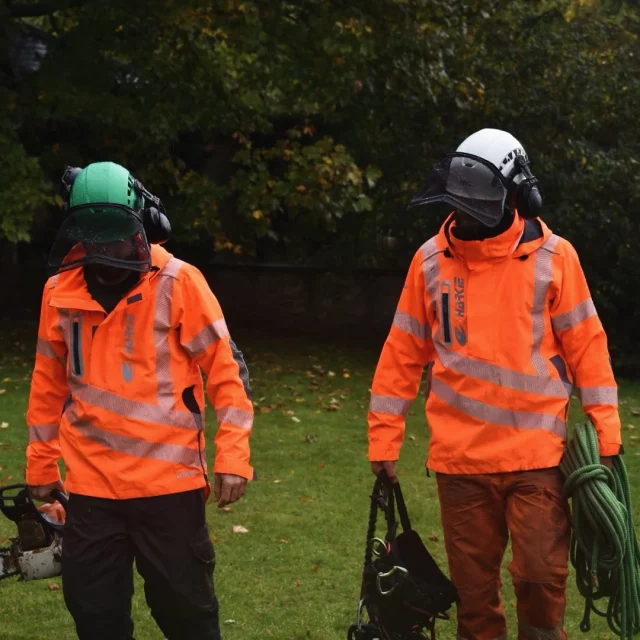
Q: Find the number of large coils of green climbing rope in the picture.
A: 1